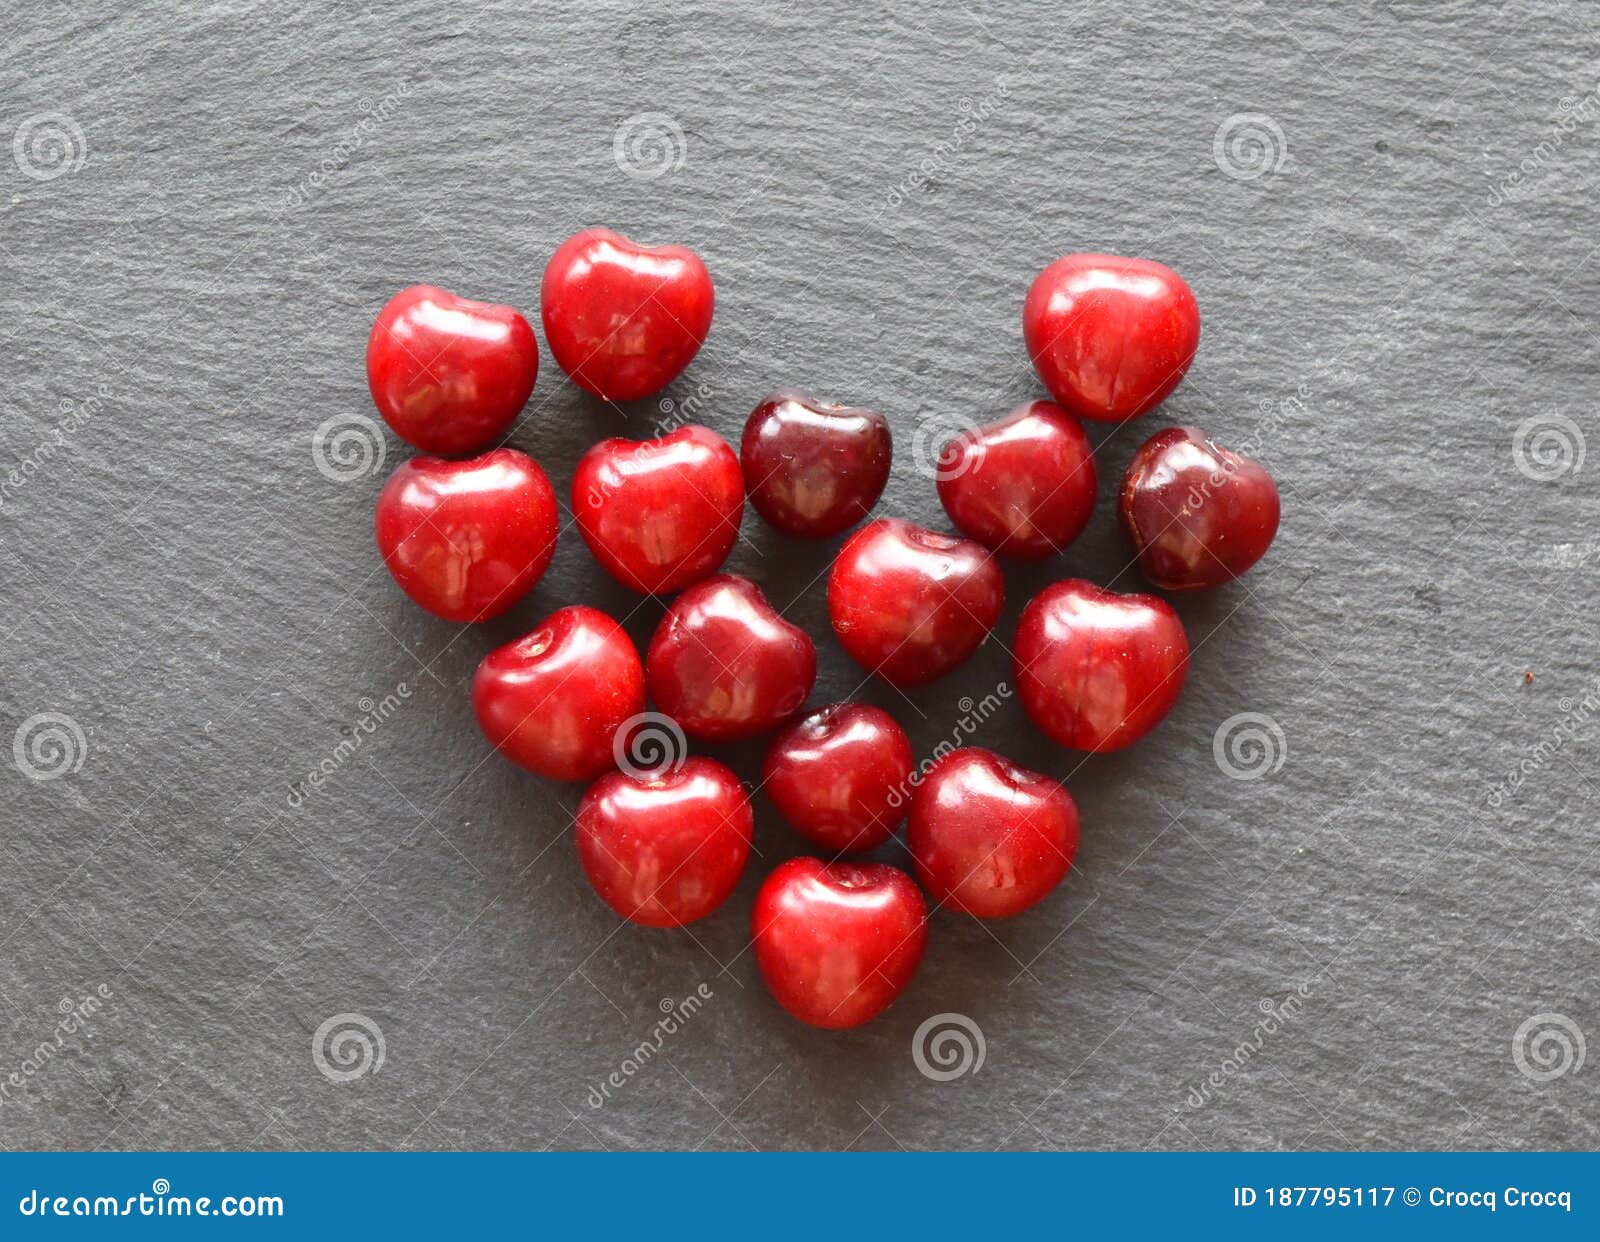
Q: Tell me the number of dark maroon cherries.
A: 2